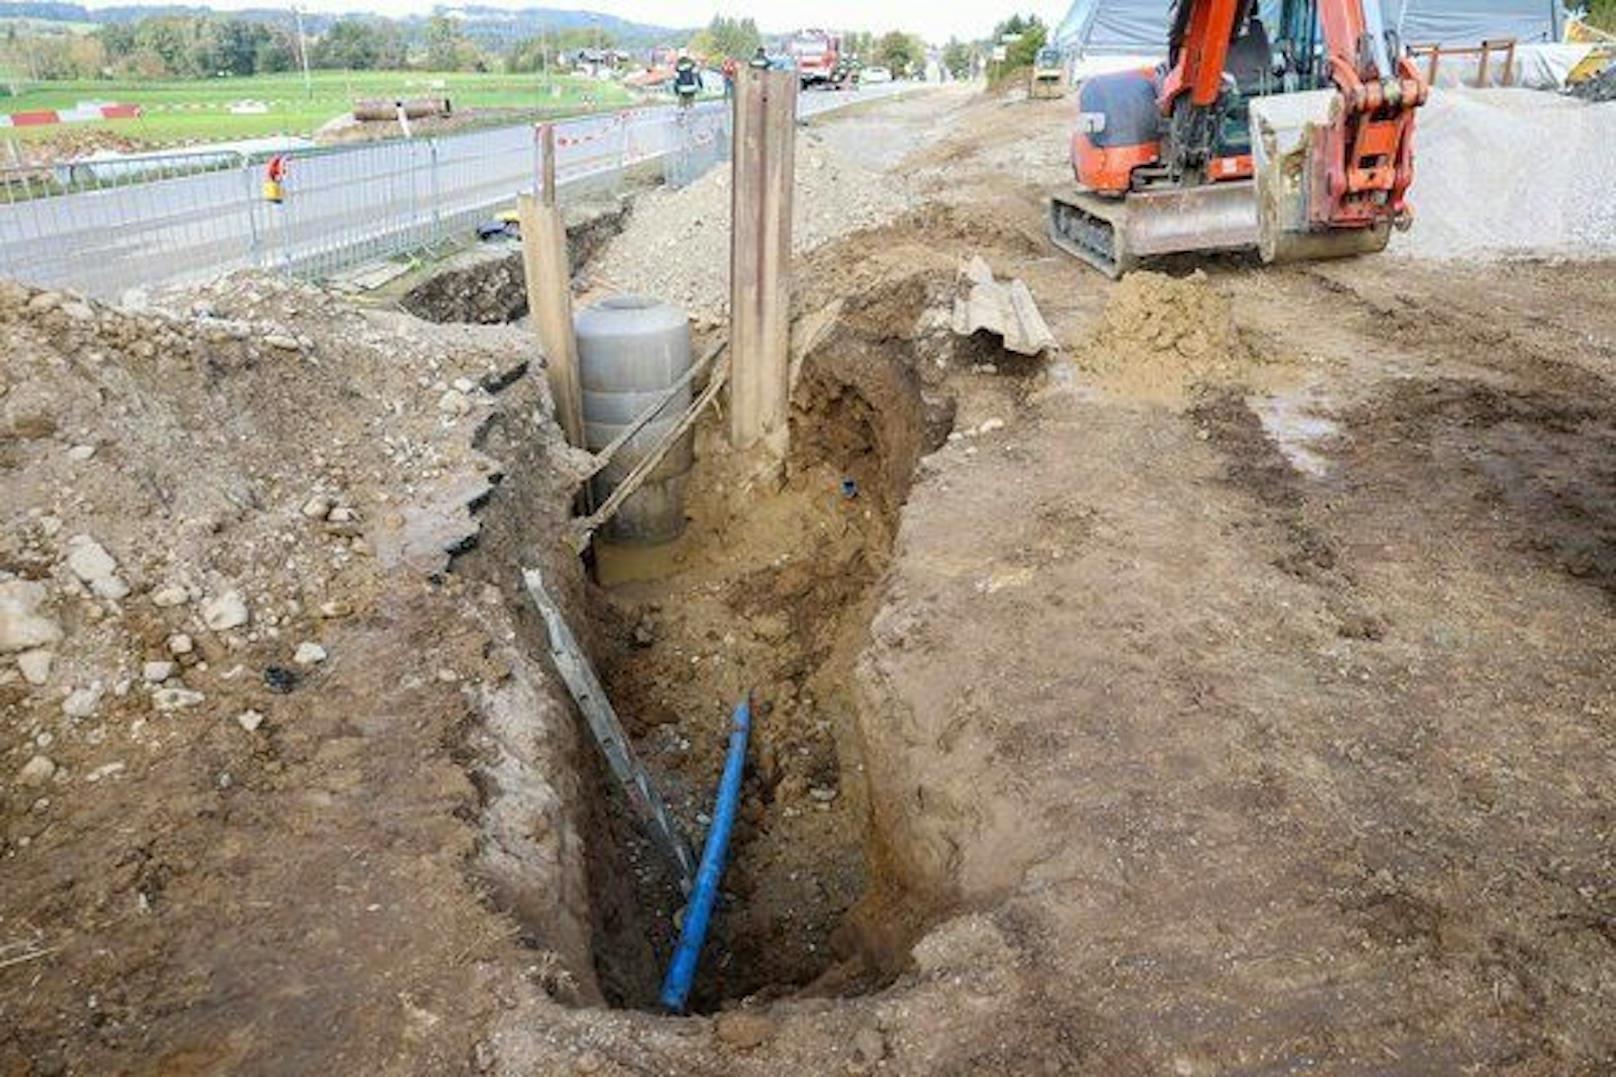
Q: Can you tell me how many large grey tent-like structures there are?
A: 2